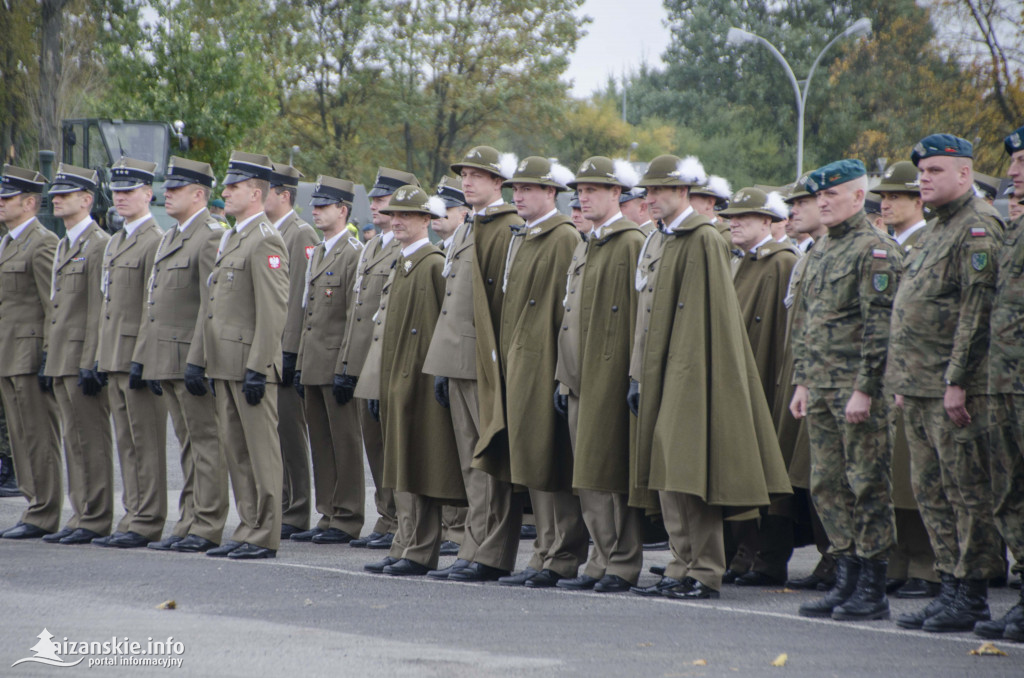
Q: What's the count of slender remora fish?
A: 0